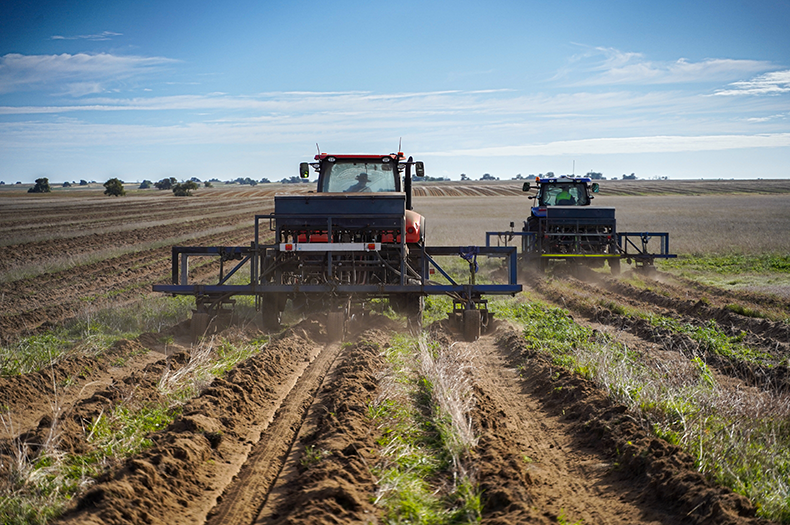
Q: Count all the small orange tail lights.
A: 2